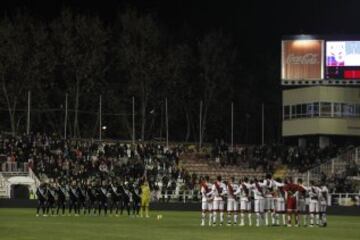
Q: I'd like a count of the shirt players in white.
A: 10